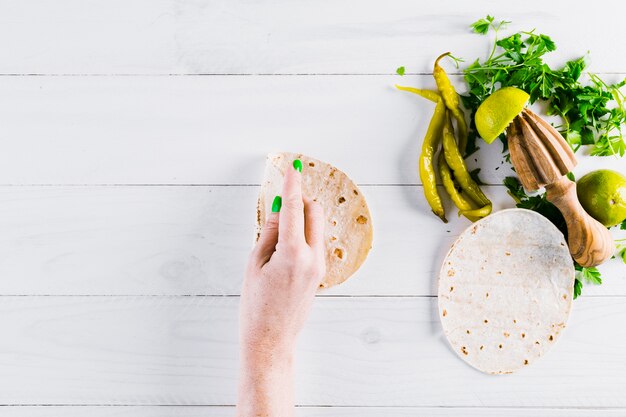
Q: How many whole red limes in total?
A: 0